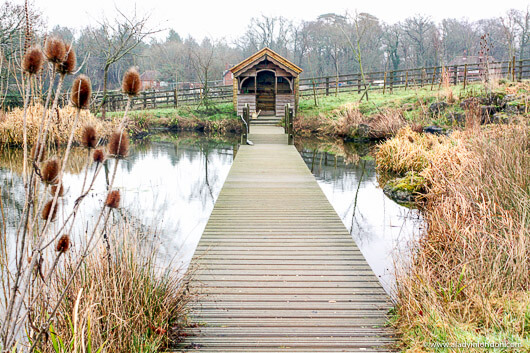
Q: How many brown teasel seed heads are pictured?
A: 14